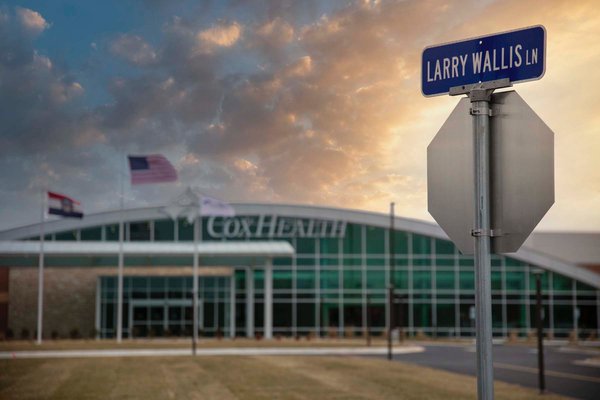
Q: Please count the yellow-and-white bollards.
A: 0